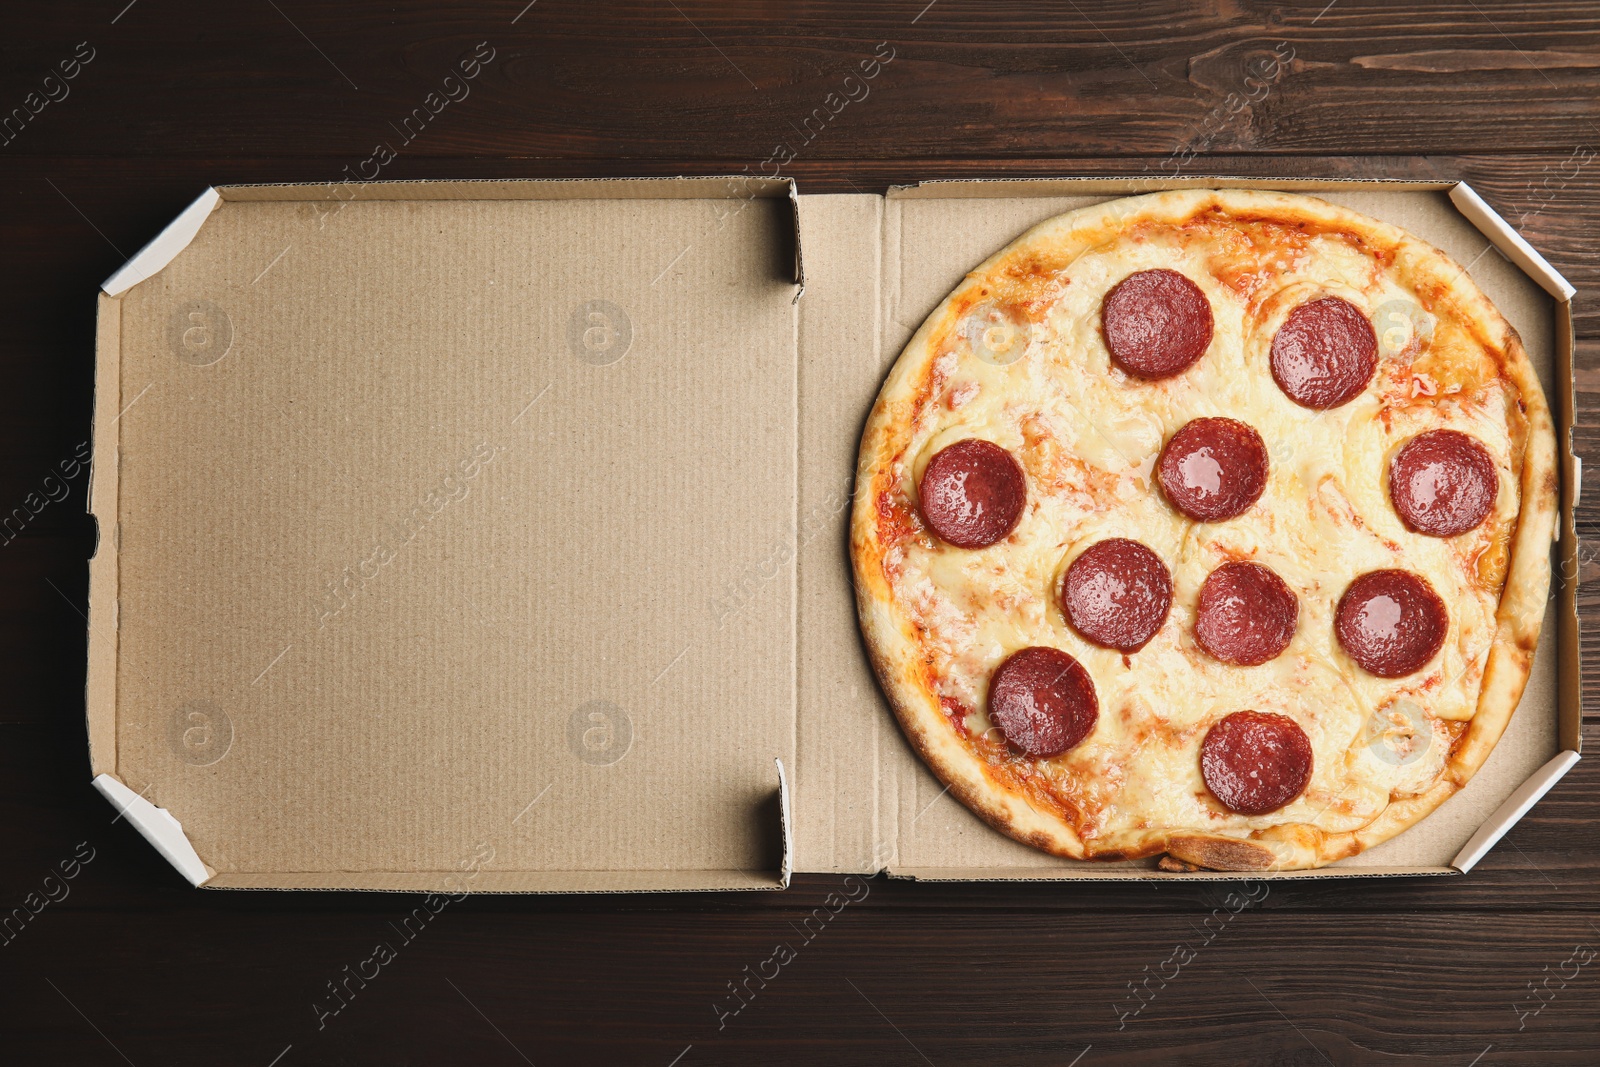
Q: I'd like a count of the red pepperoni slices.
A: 10